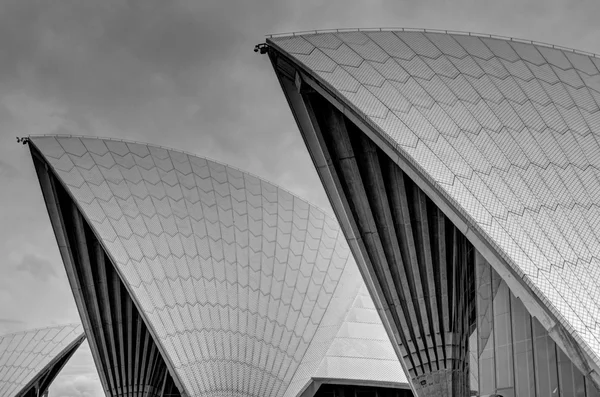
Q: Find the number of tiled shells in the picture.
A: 3